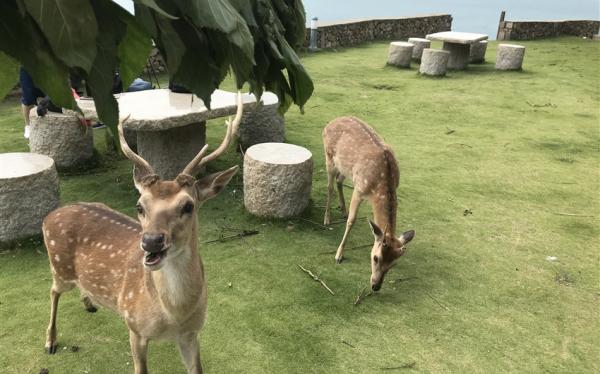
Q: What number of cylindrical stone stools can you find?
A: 9